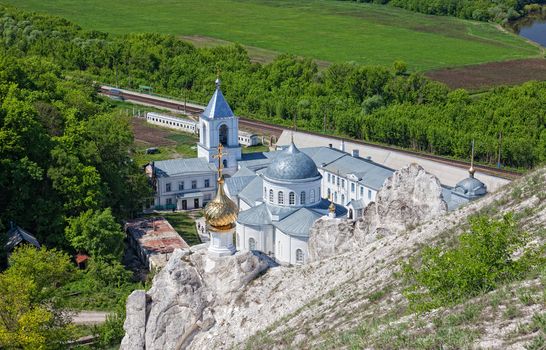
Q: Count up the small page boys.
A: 0